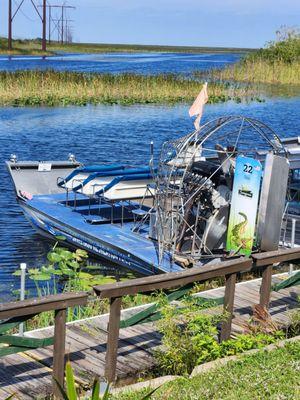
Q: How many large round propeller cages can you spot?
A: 1